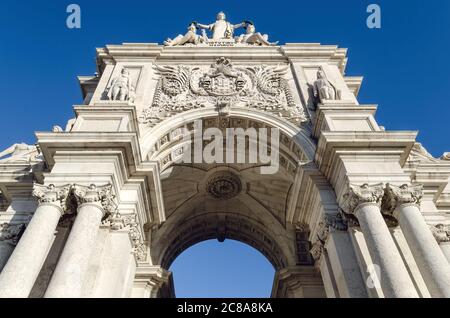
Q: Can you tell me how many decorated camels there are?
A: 0